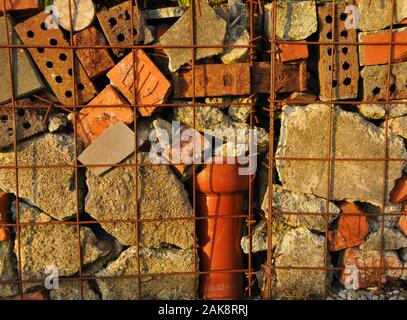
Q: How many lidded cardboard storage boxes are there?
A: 0